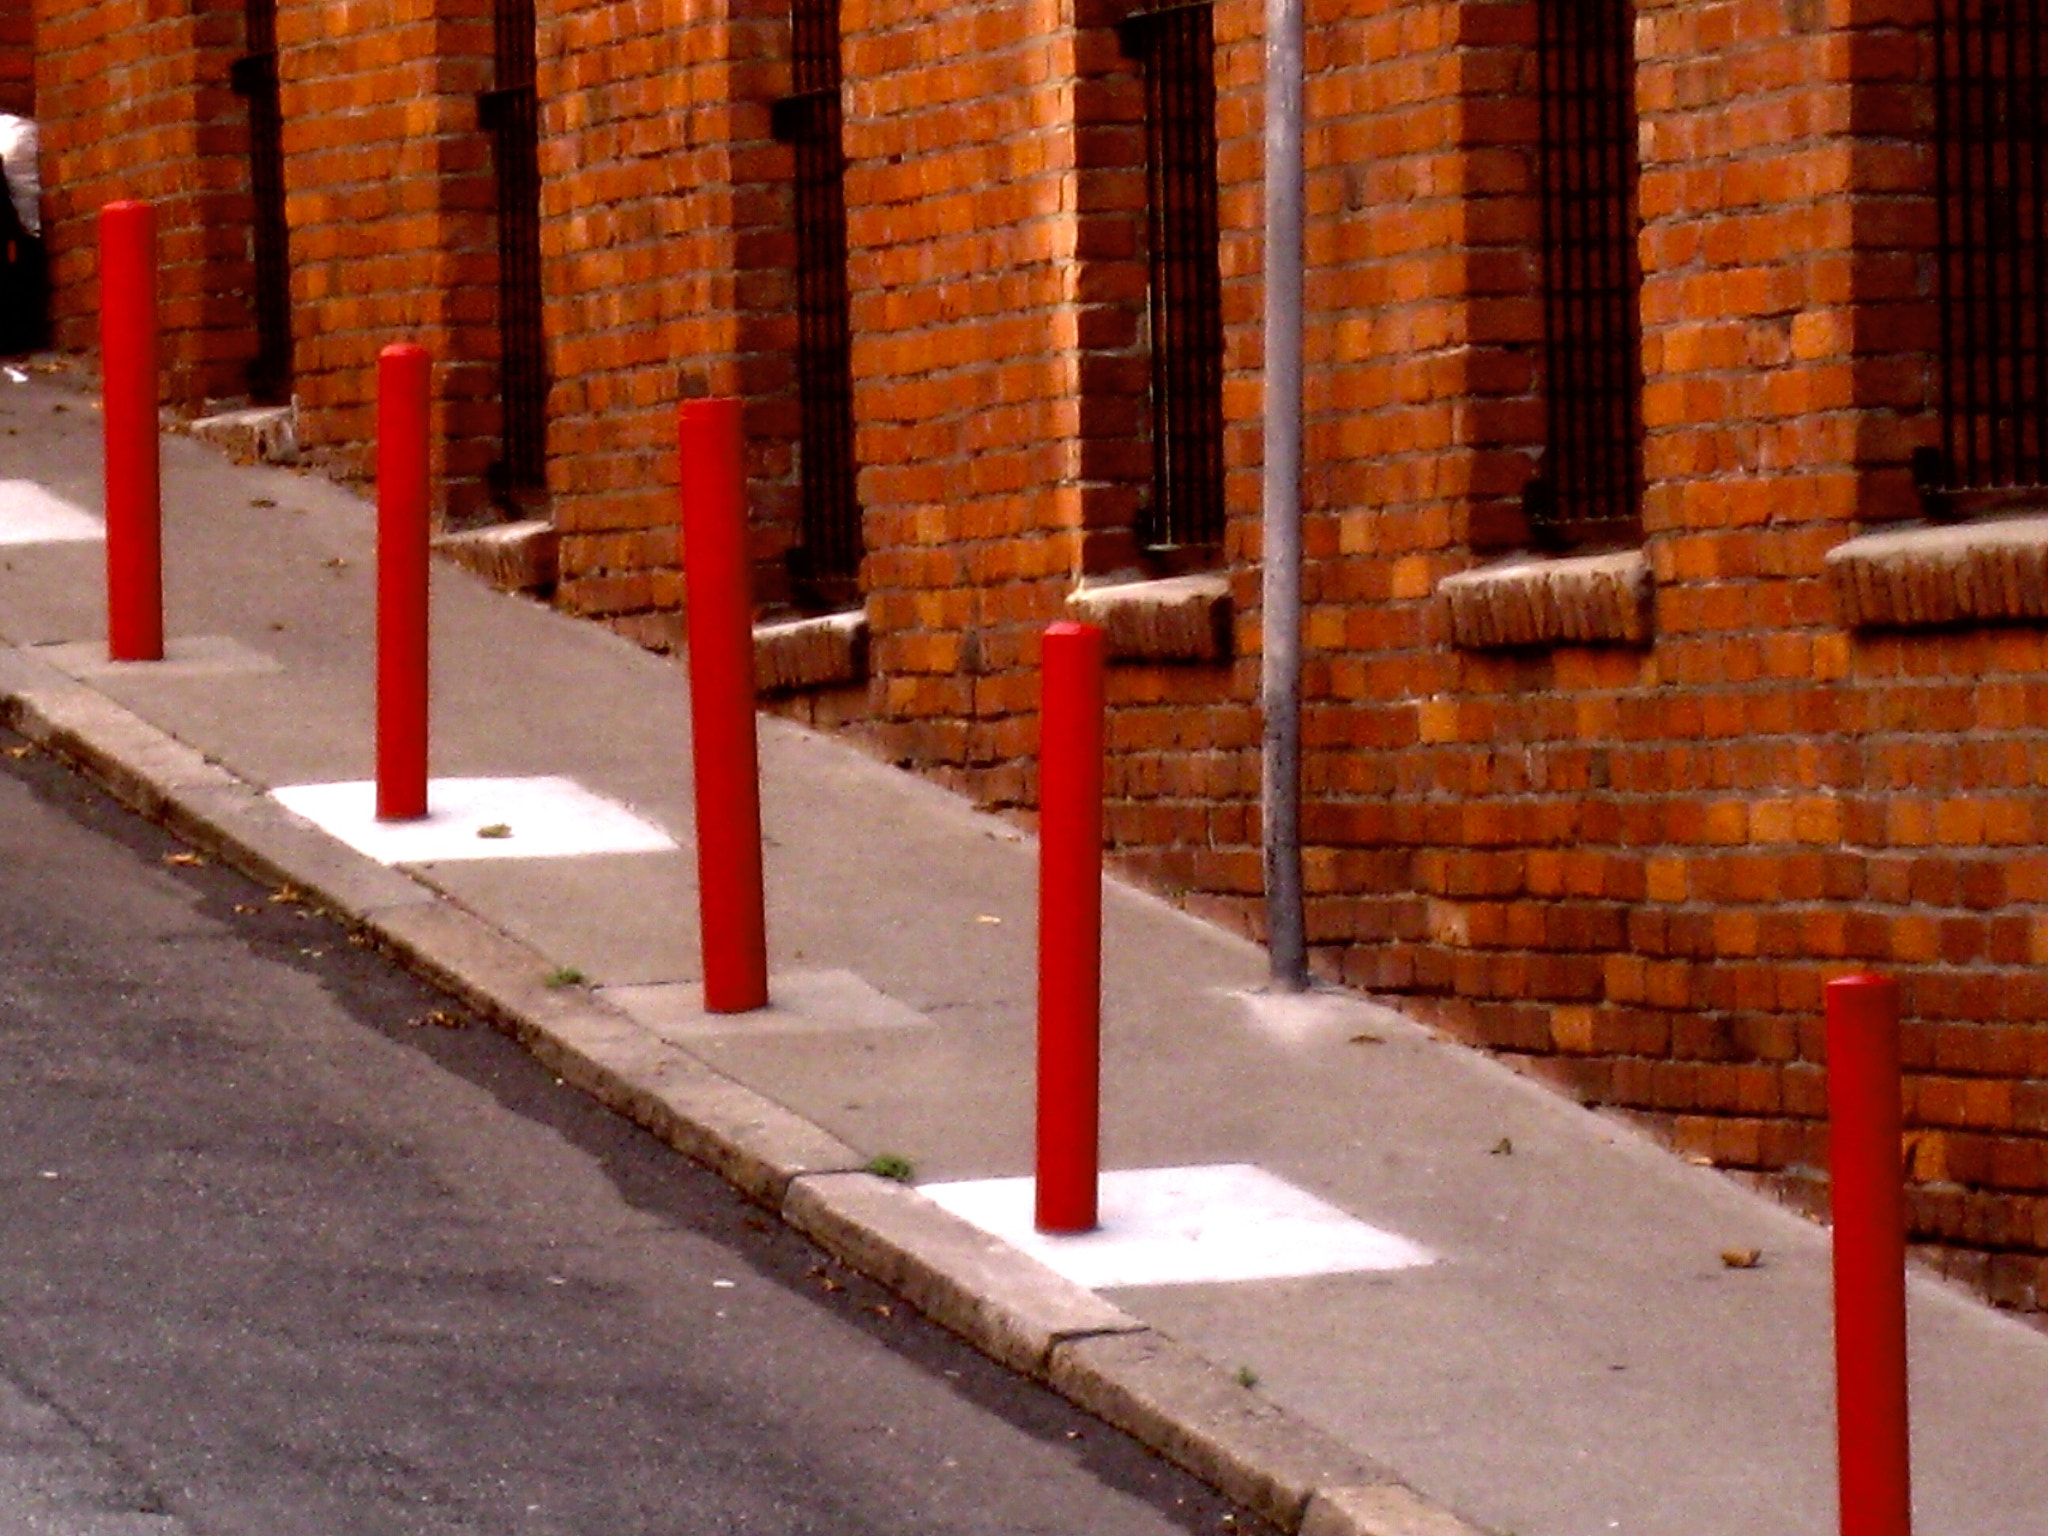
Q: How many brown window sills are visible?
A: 6